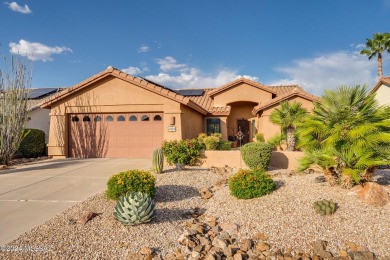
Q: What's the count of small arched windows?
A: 8